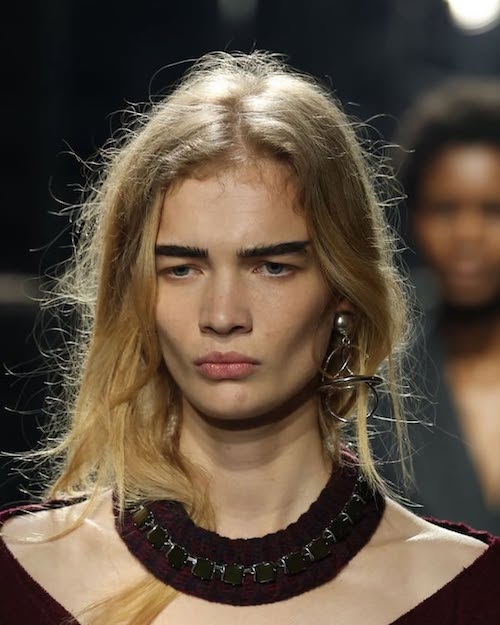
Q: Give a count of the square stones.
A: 11